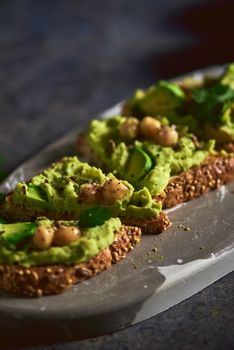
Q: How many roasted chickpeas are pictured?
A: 7